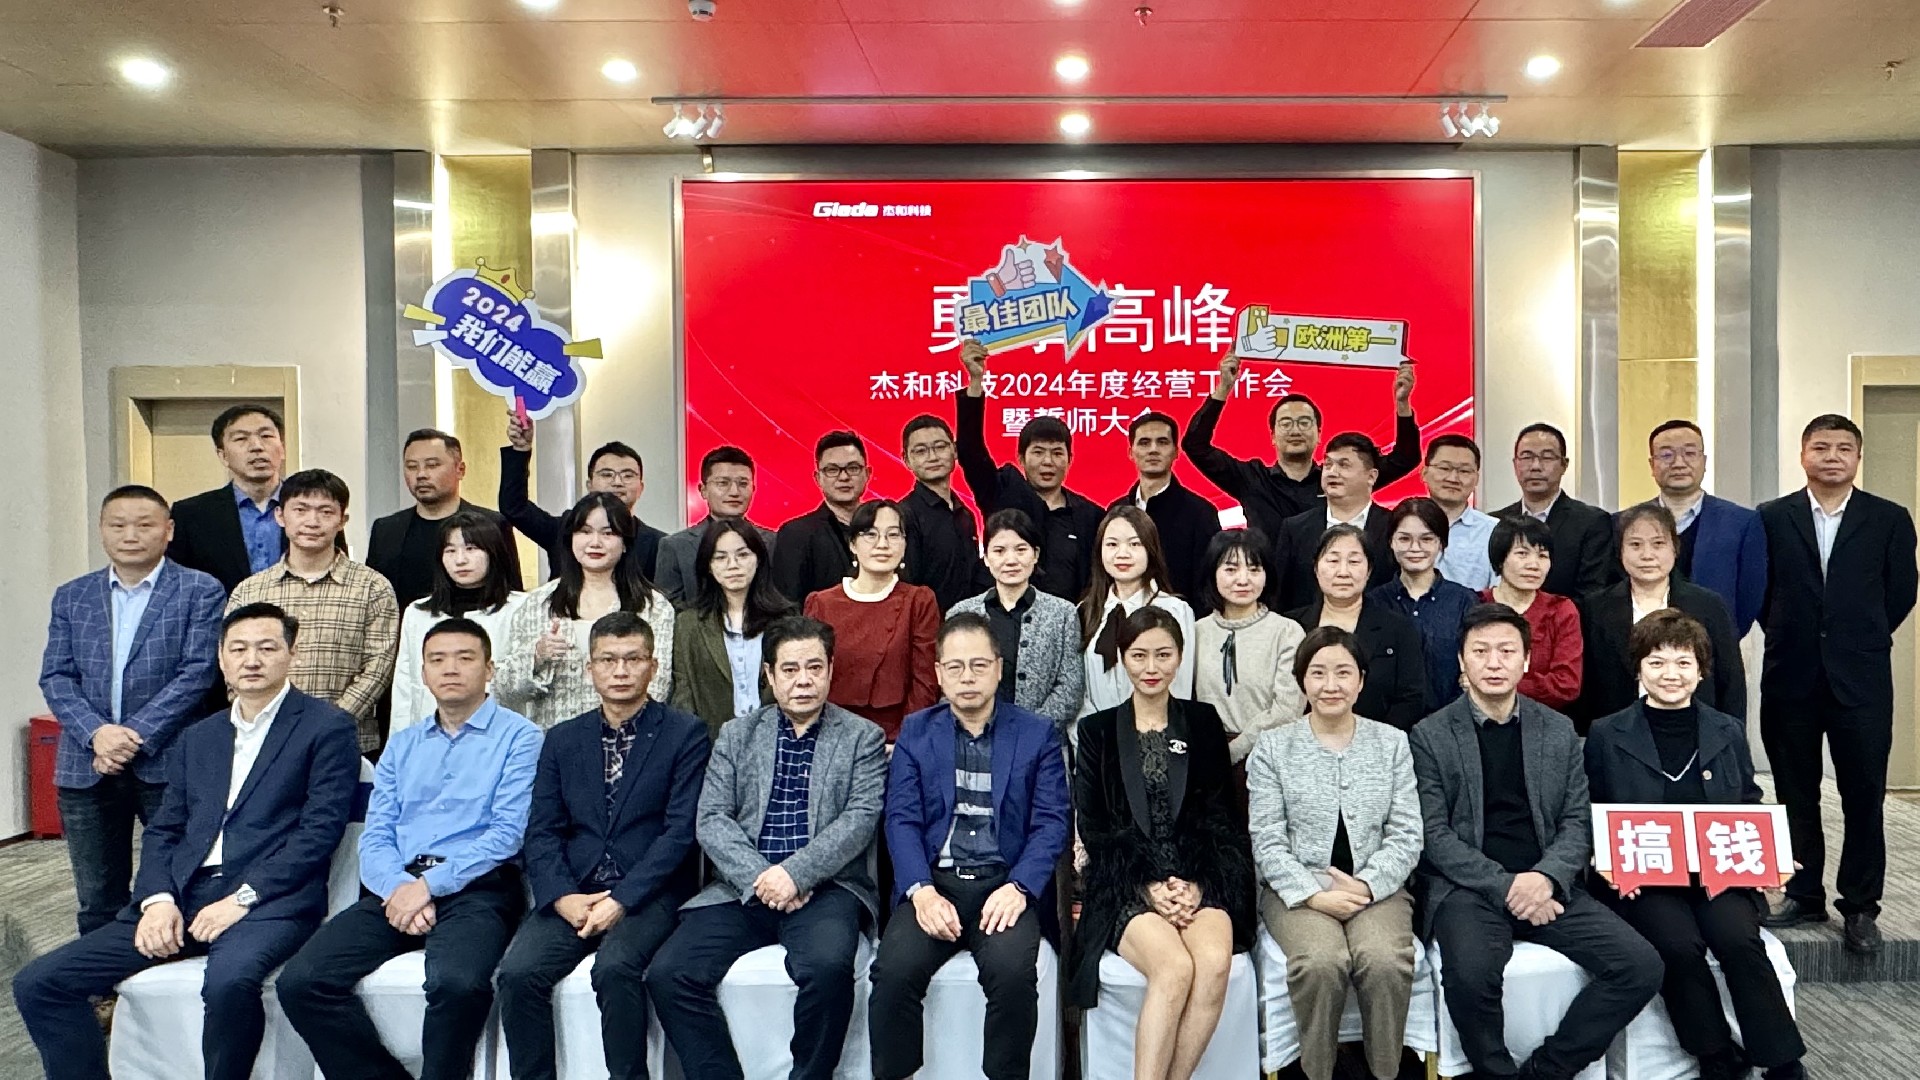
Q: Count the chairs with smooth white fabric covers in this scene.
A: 9